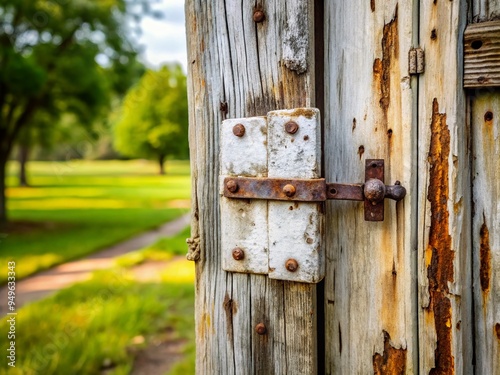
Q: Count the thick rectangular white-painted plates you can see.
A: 2